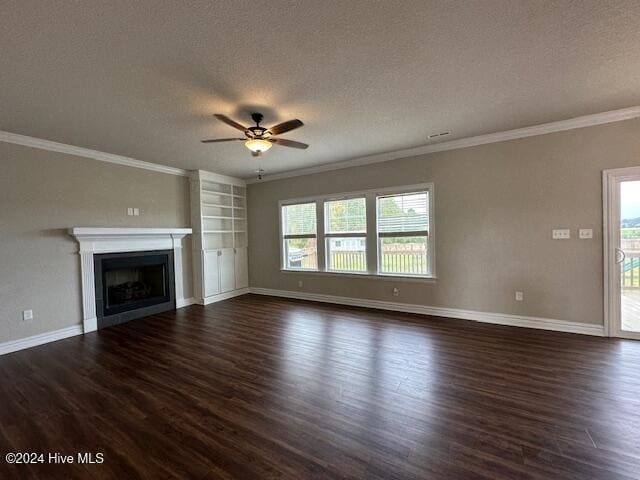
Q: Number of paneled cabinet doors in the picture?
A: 3